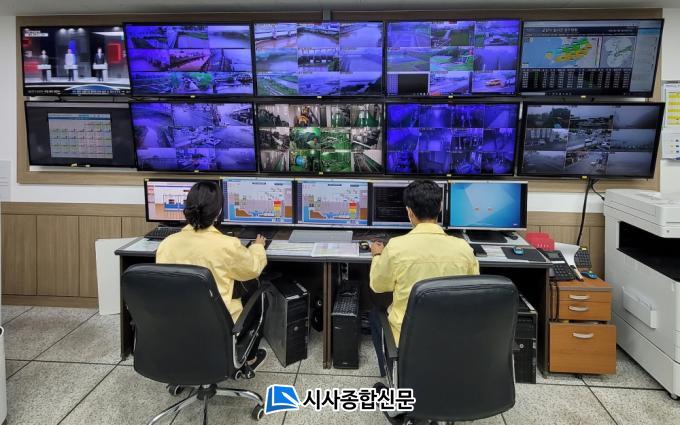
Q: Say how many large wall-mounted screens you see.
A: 10